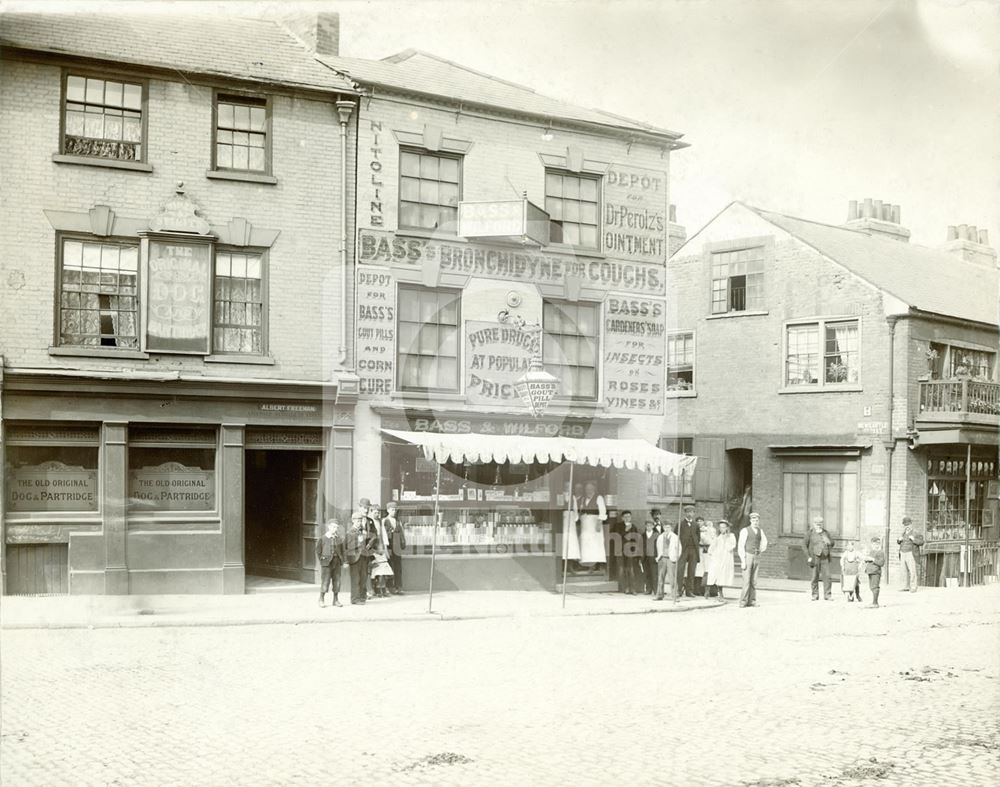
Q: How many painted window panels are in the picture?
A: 2